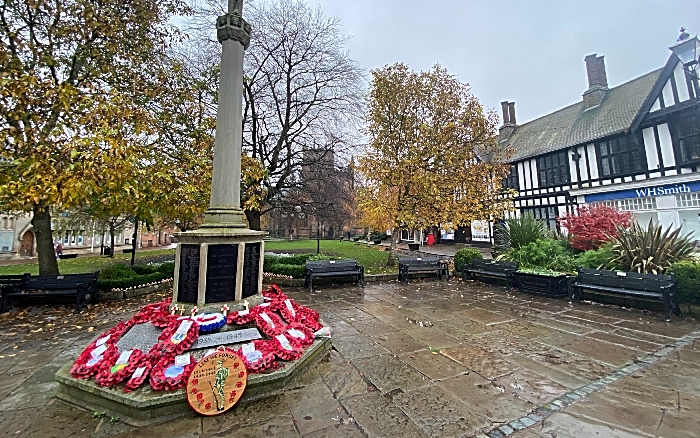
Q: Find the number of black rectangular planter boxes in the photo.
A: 1